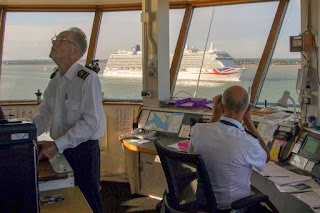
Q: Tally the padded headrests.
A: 0